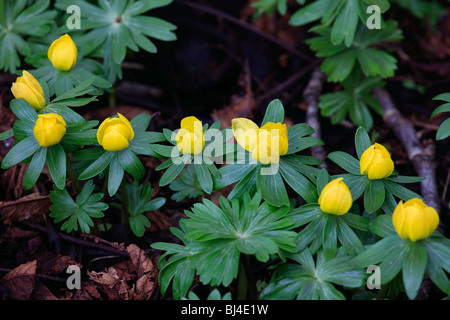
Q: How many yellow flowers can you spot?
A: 9